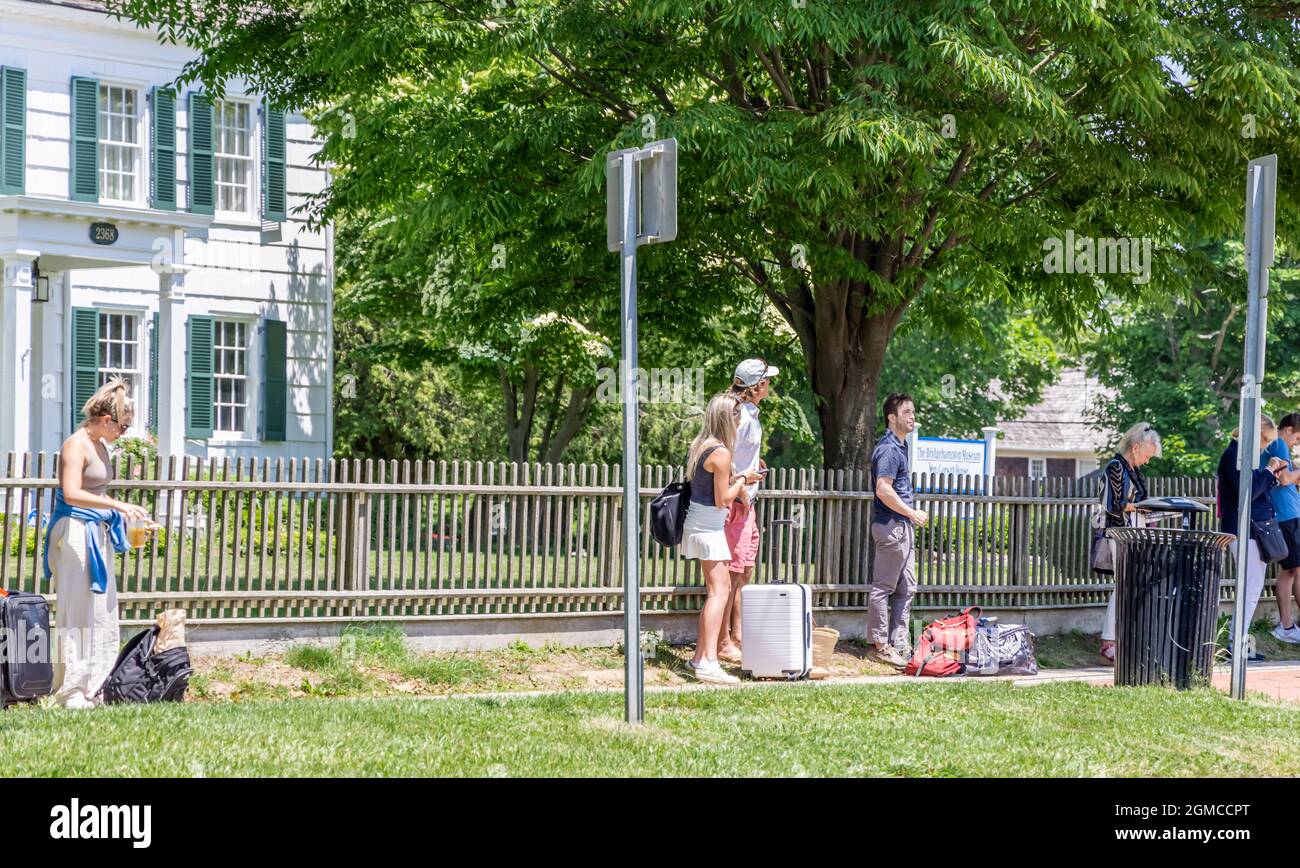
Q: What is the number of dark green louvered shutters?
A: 9